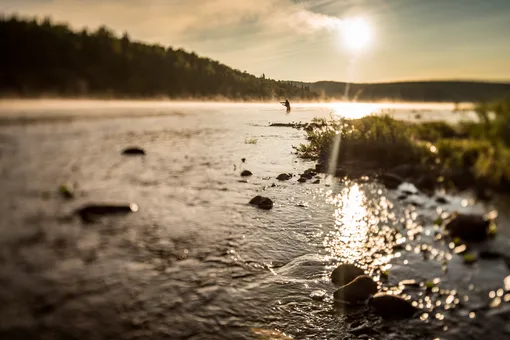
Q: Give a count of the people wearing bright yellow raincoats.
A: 0